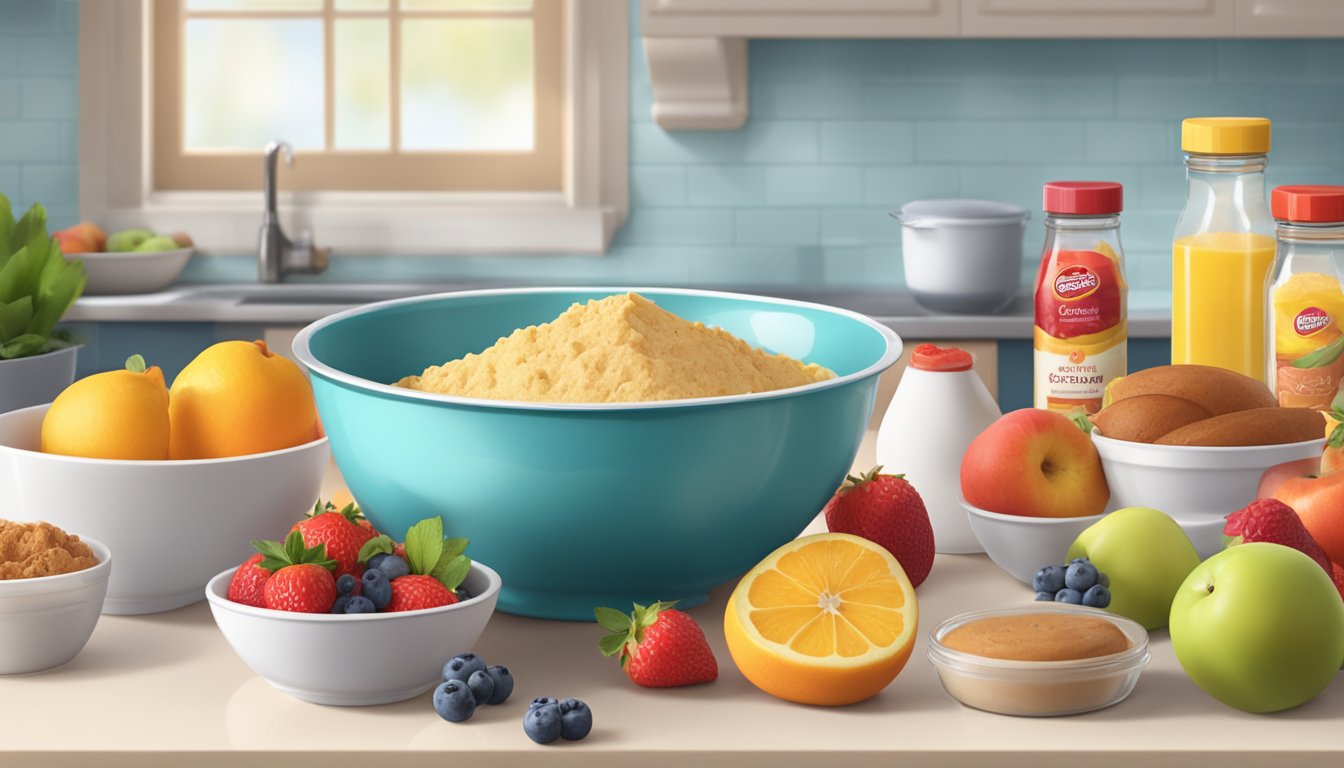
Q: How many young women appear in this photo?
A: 0